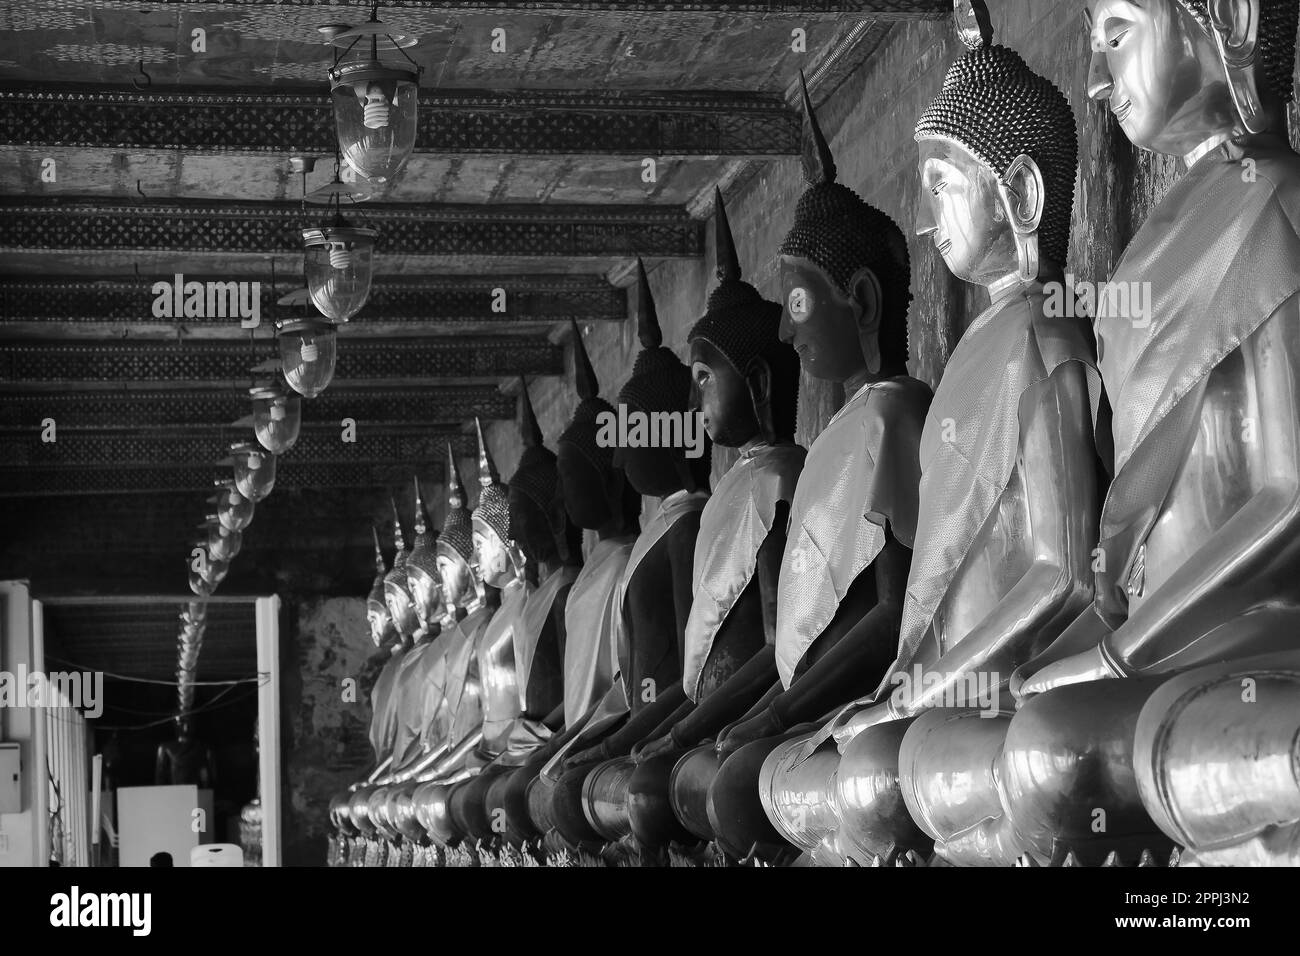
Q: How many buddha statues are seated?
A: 12